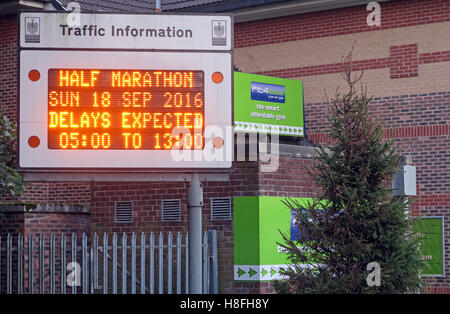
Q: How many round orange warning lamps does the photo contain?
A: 4